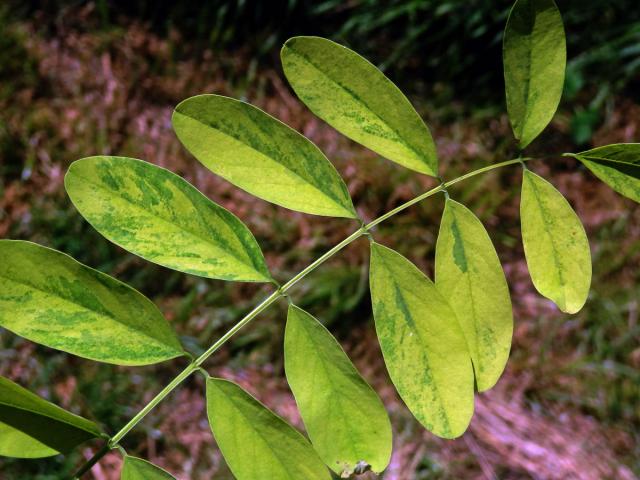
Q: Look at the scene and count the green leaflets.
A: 13